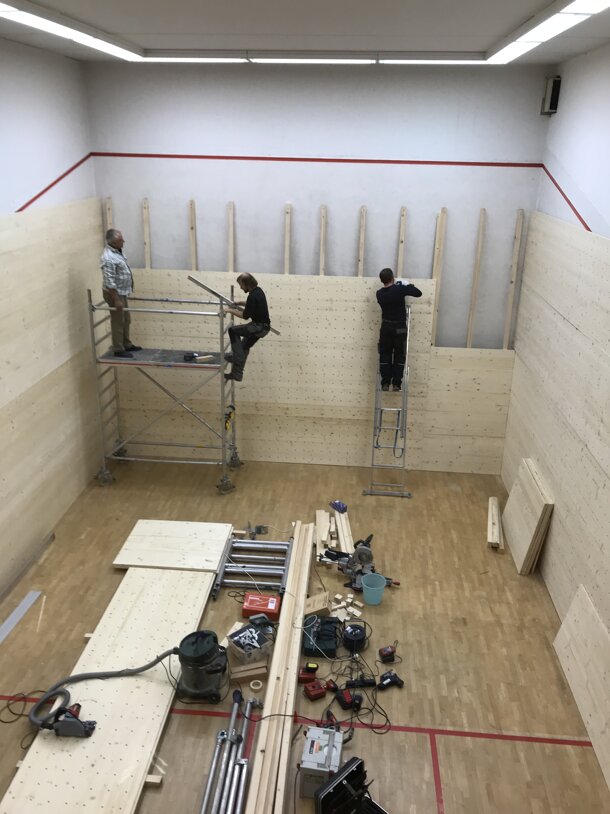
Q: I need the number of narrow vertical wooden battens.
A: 11